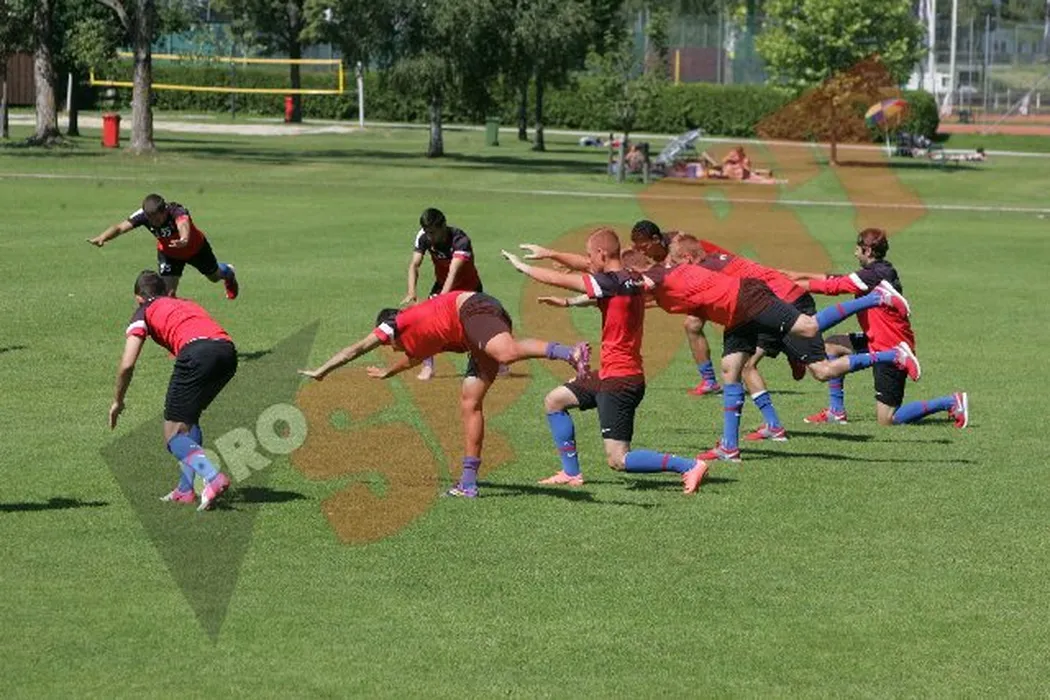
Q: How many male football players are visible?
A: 9